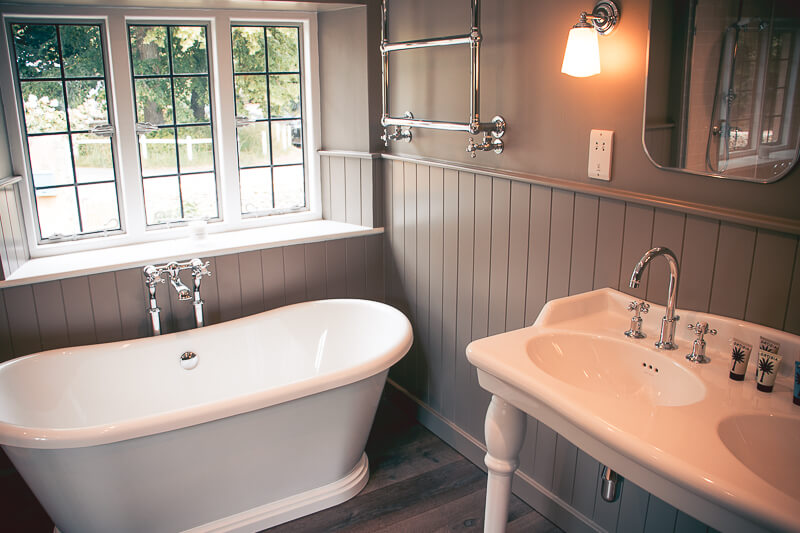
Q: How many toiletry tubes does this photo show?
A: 4